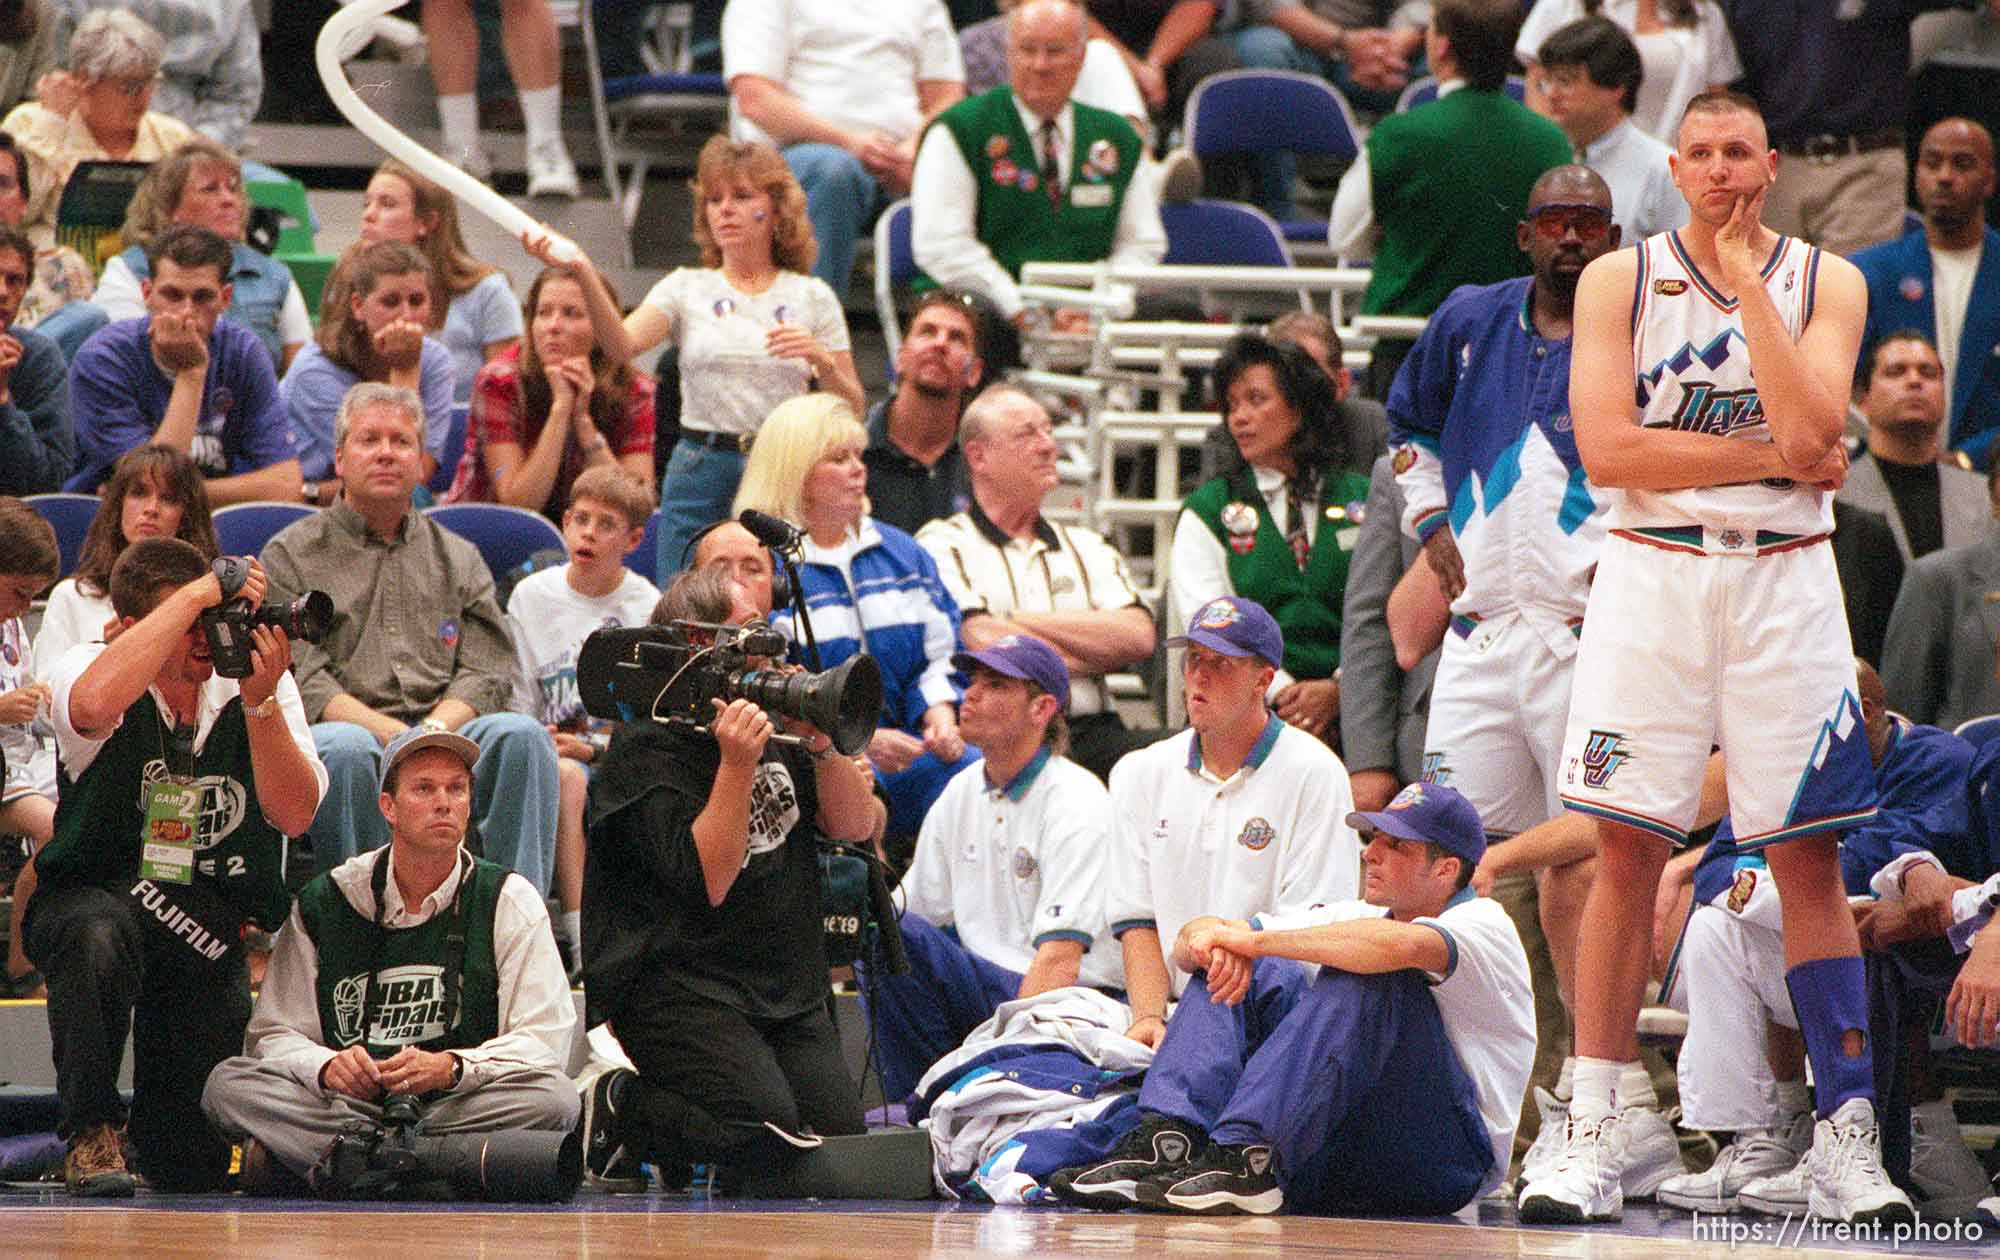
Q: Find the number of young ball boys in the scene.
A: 3